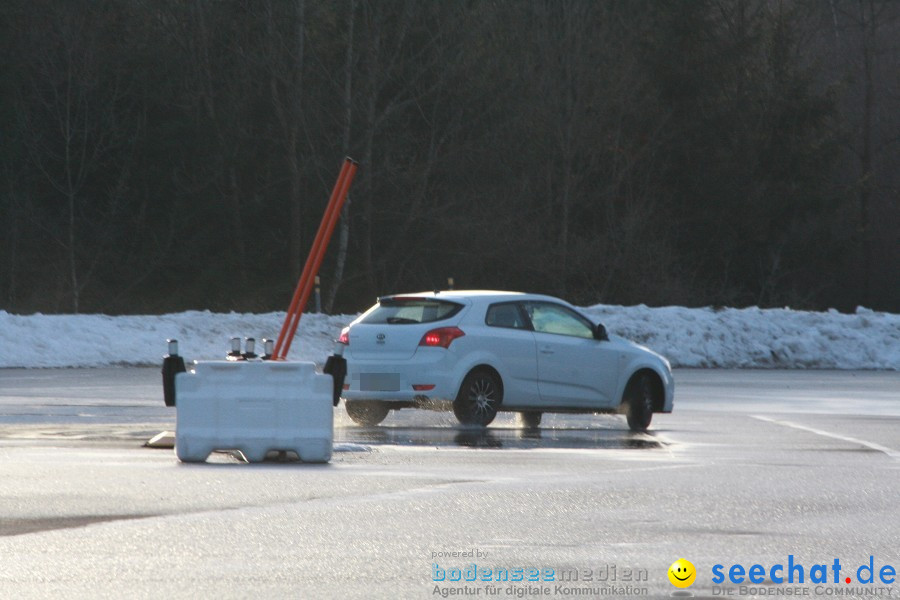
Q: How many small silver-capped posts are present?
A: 5